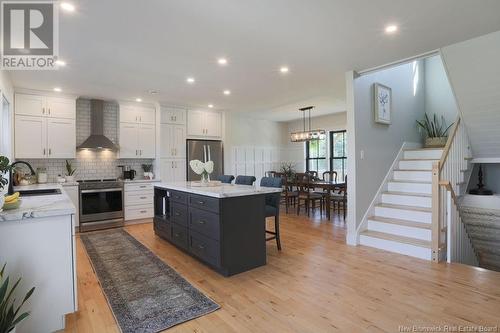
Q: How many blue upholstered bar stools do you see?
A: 3